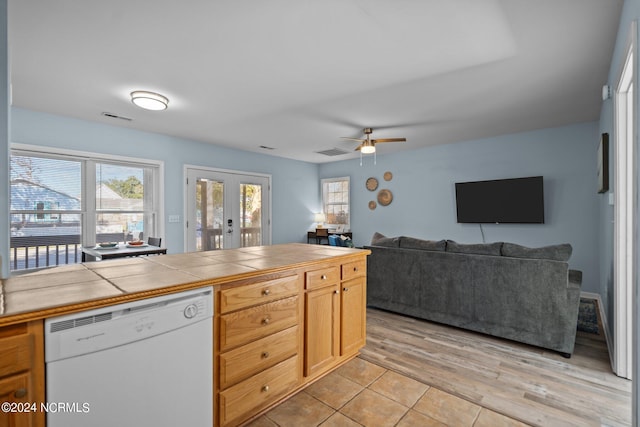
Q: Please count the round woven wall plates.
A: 4